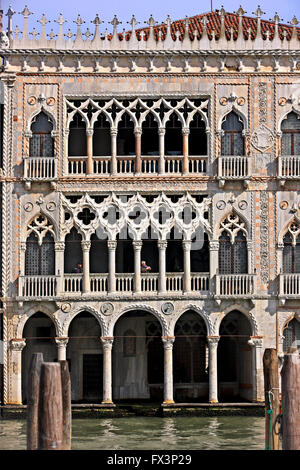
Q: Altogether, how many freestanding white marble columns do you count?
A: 11